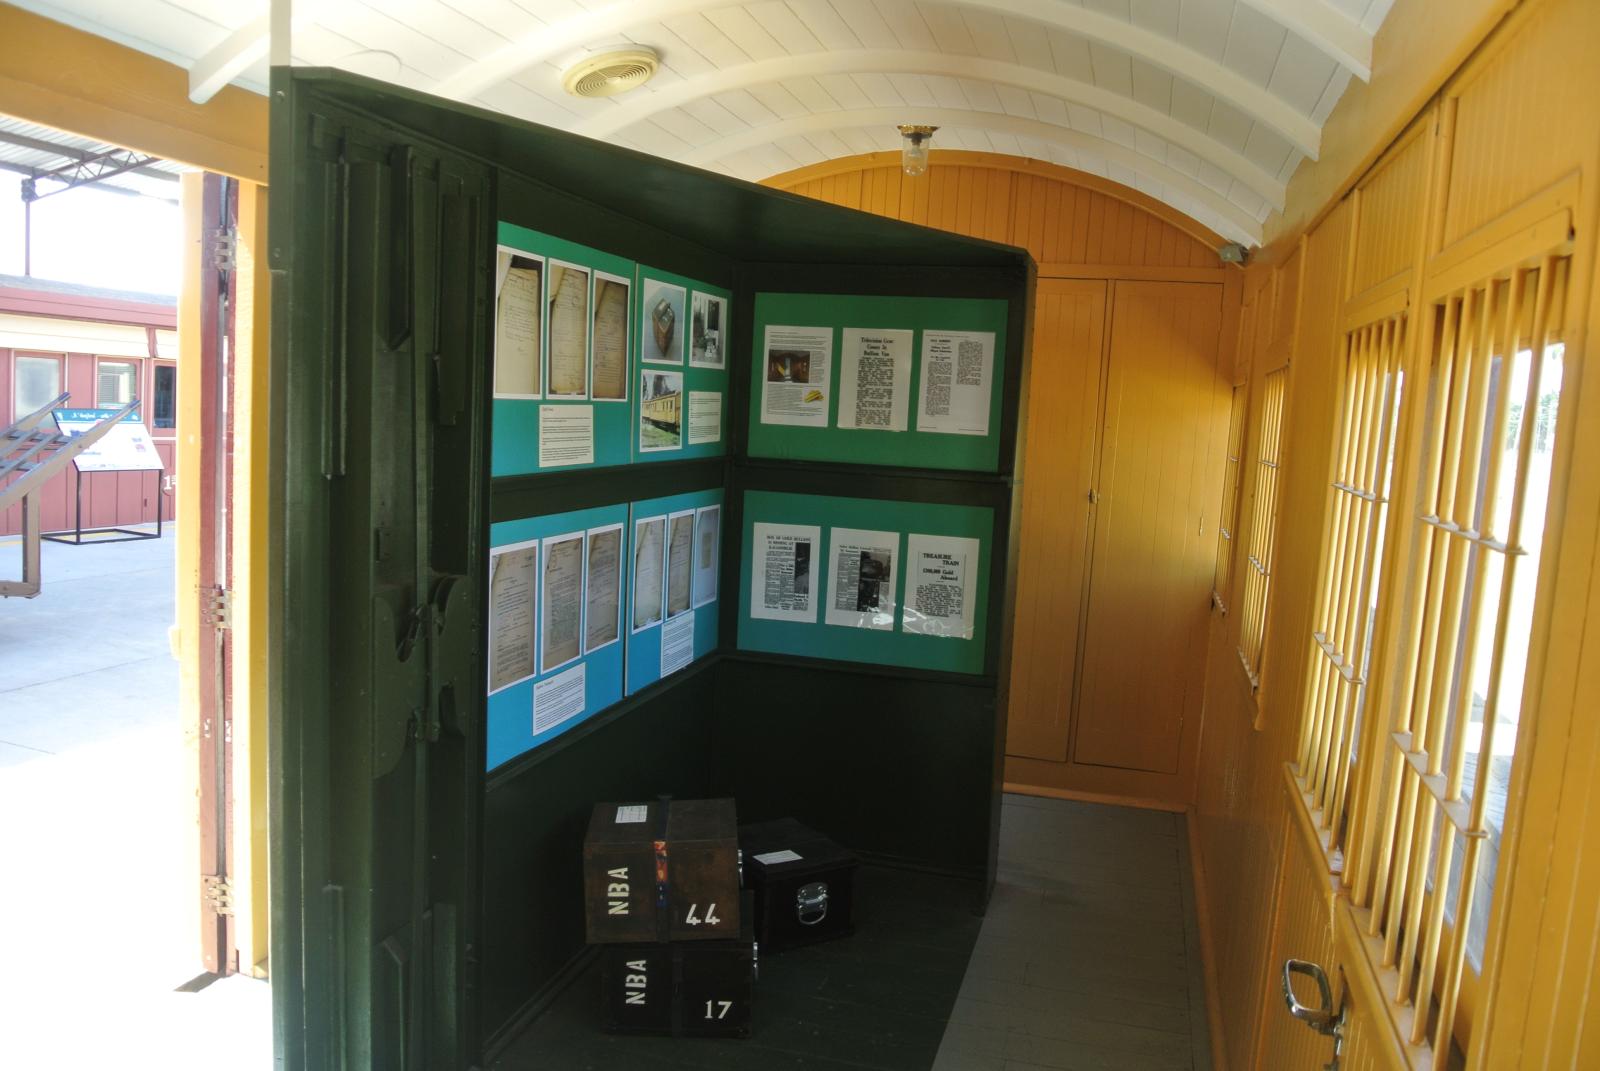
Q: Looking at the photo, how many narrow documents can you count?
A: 9